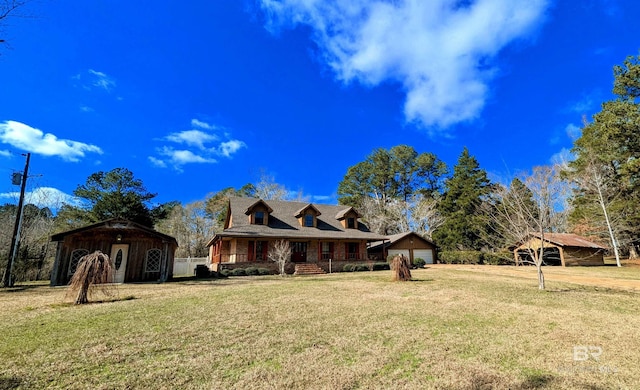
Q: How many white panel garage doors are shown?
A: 2